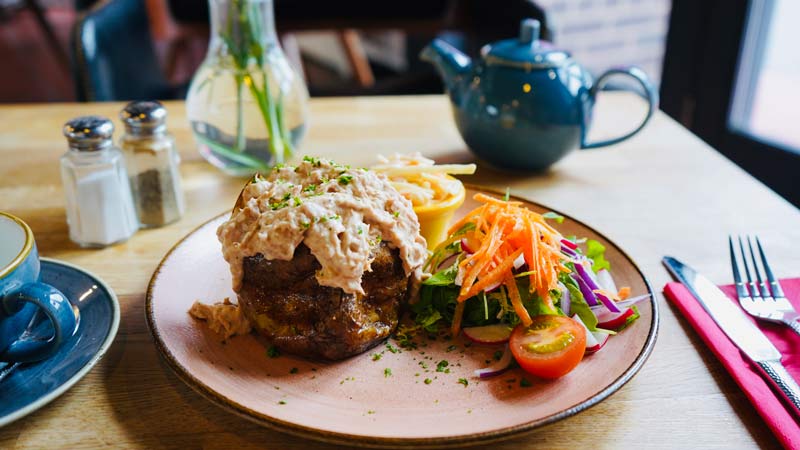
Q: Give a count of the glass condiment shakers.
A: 2